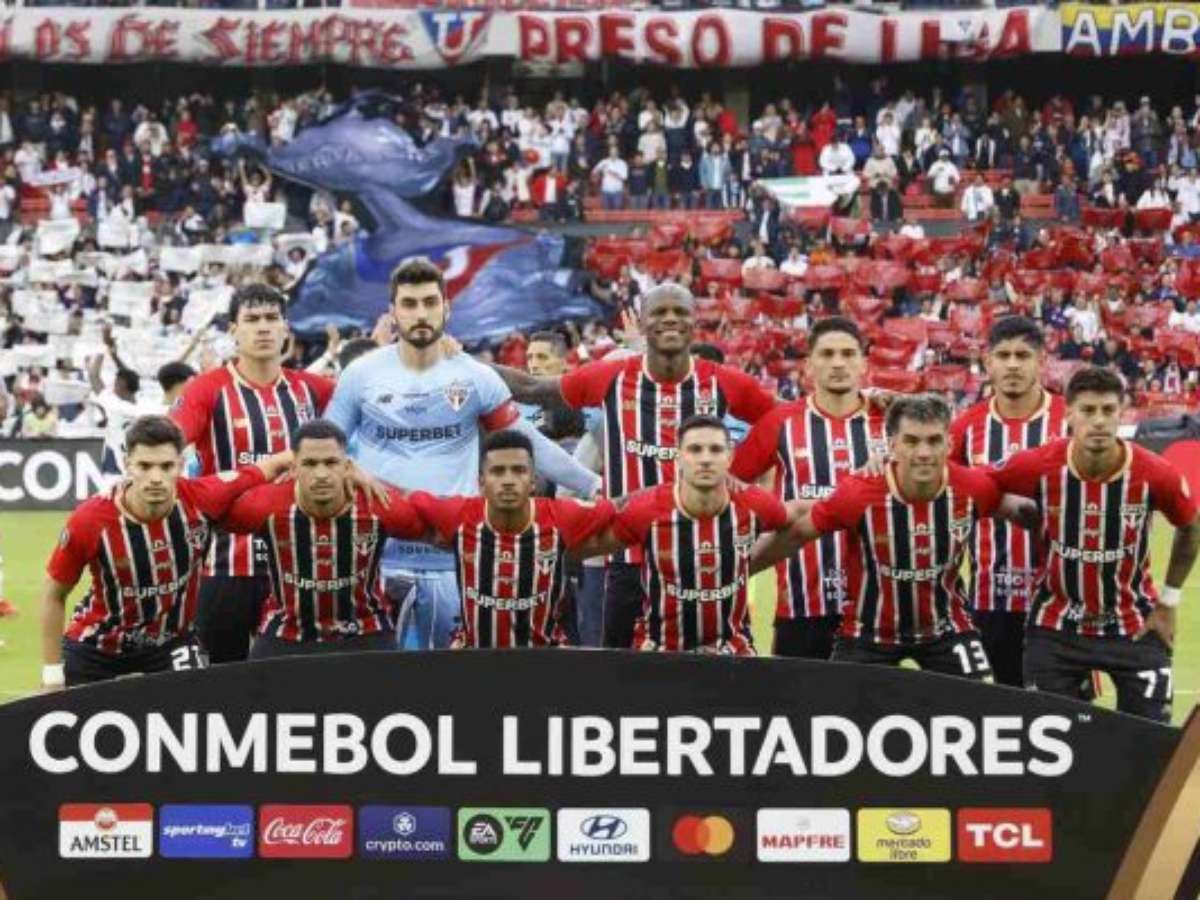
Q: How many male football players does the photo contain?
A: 11